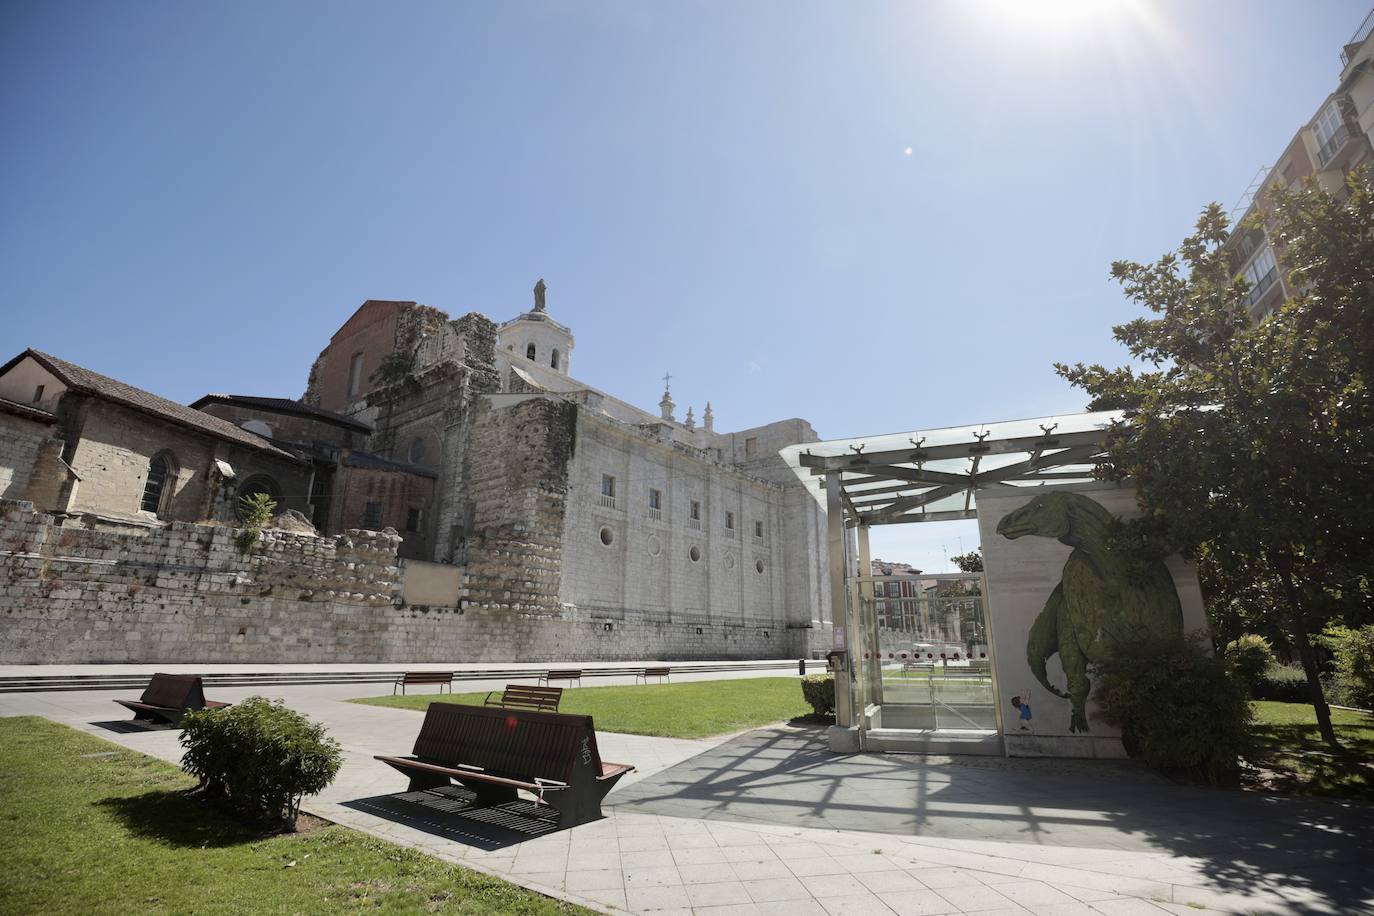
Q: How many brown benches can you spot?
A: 6